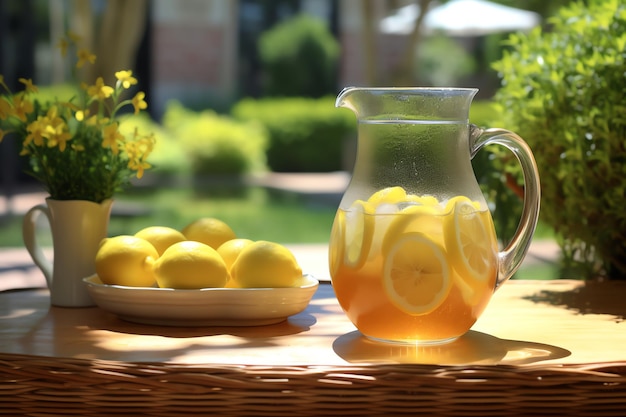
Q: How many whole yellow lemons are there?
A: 6